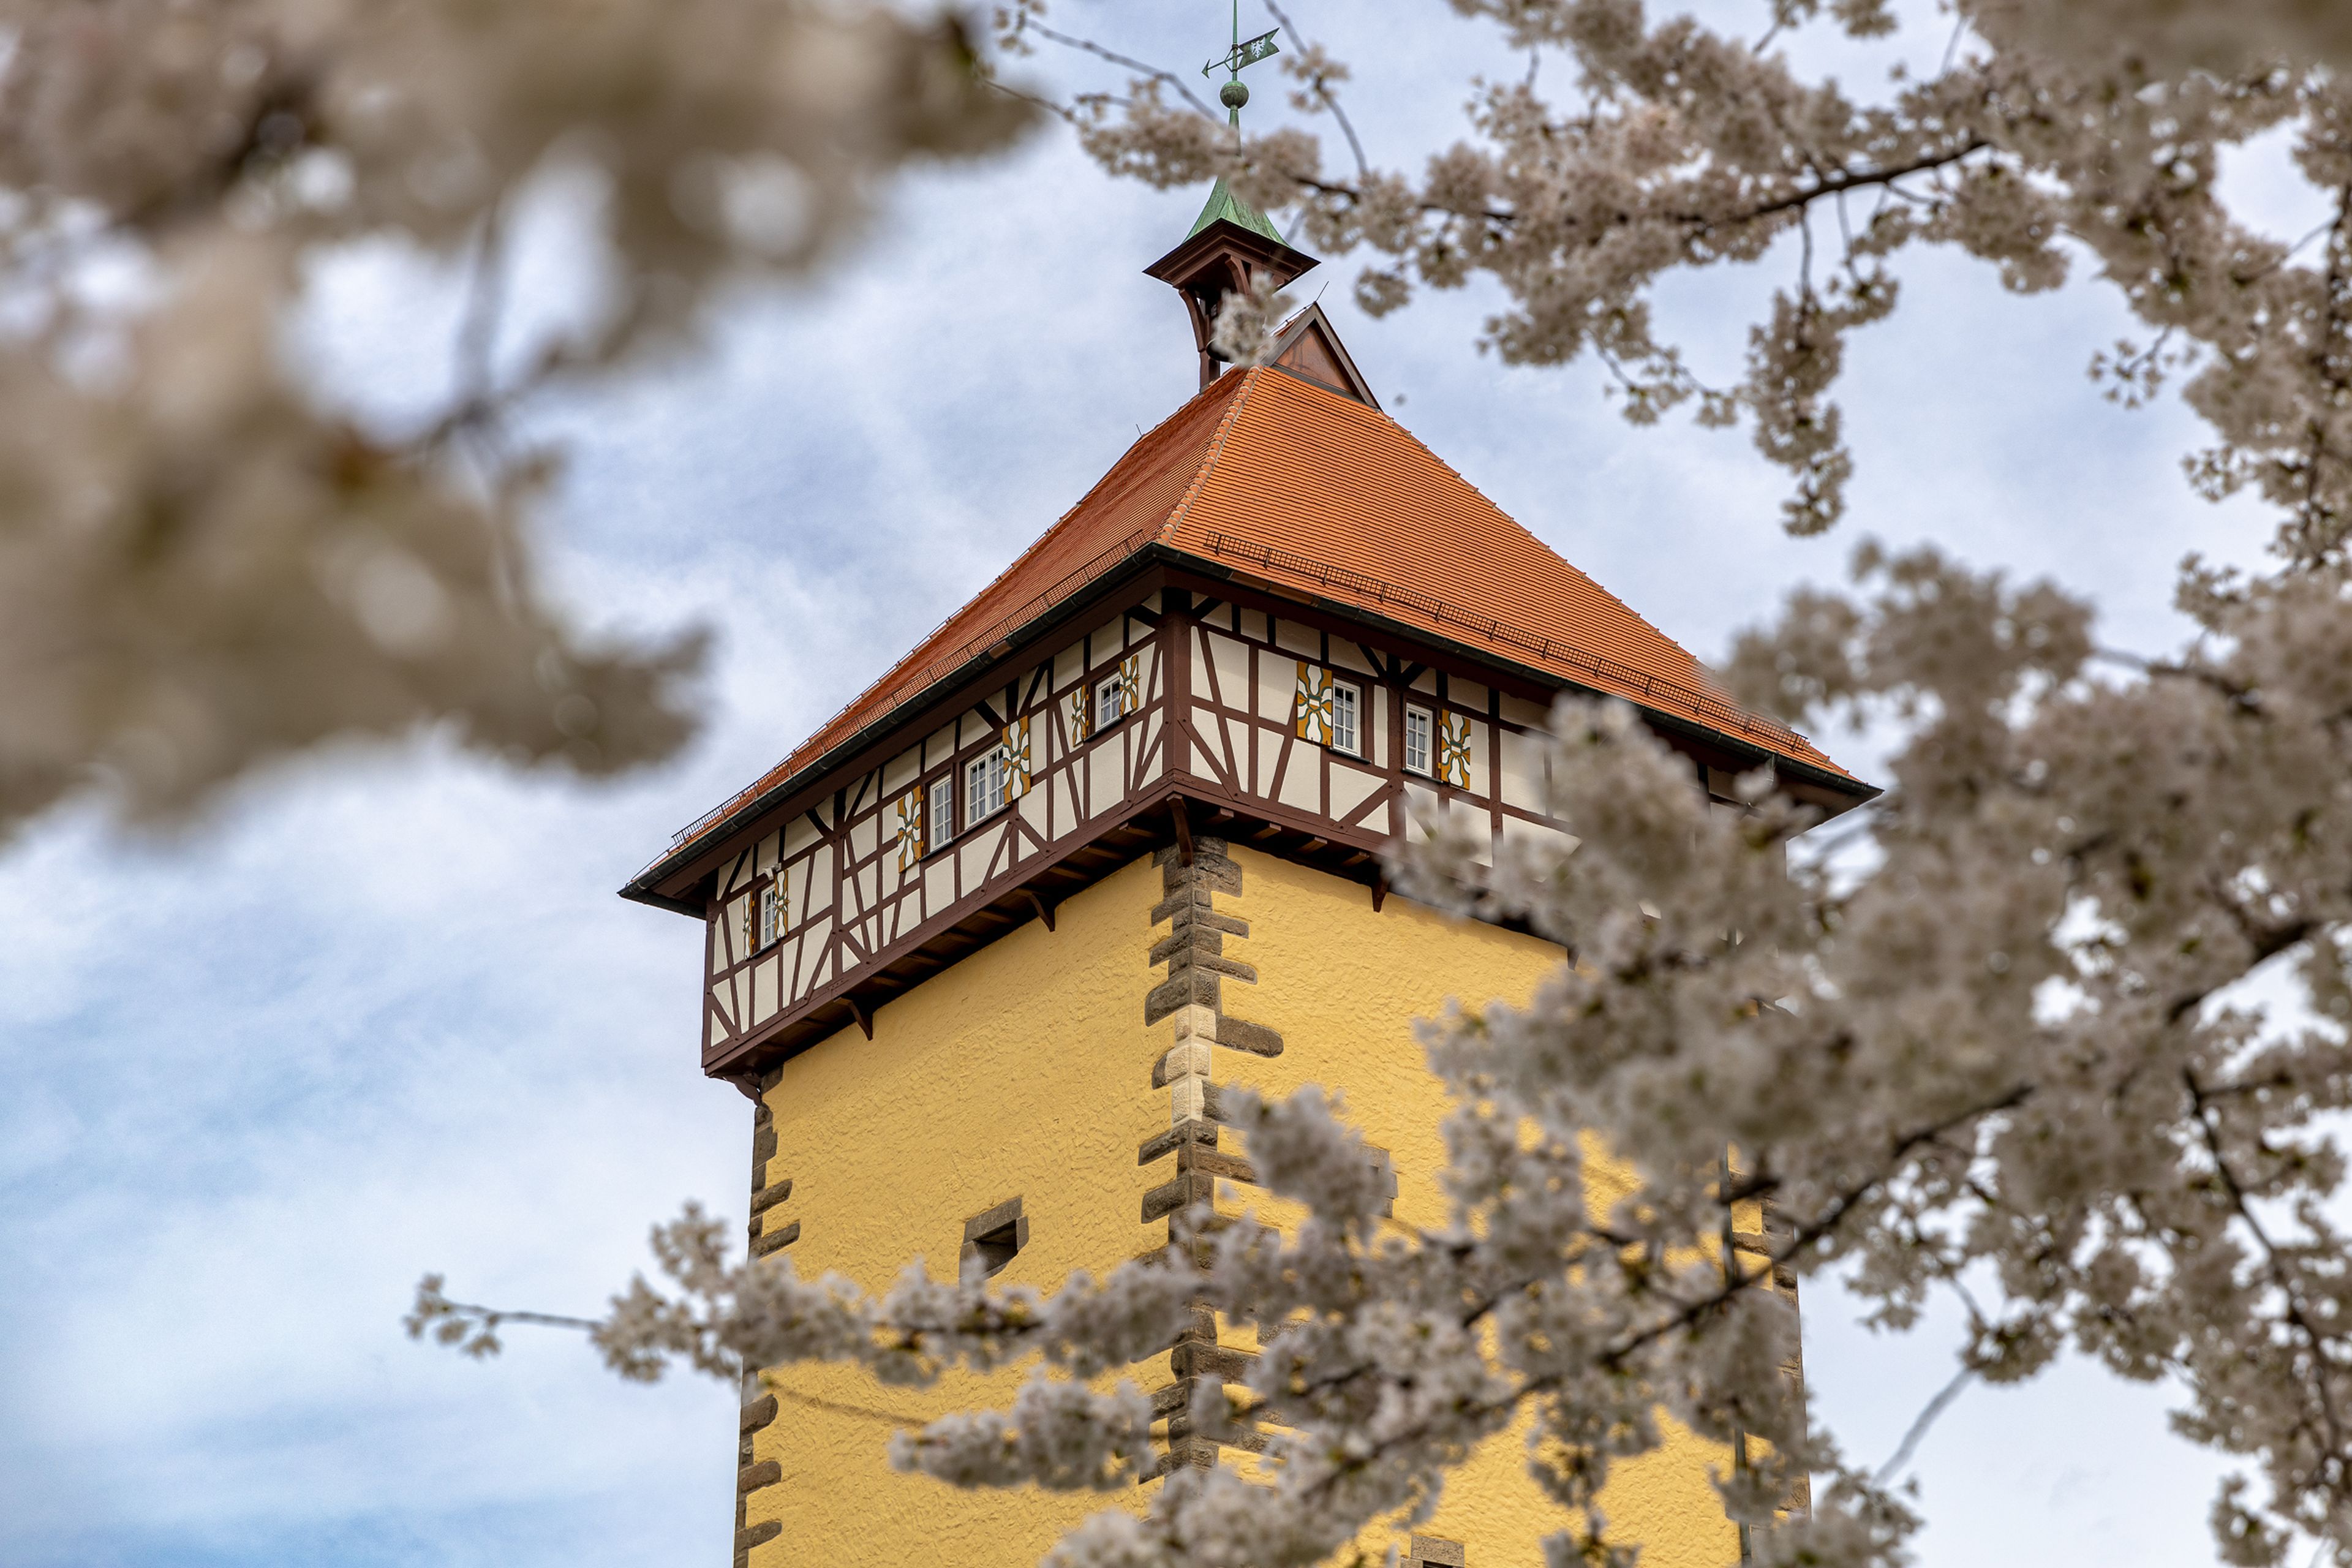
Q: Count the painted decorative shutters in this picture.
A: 8